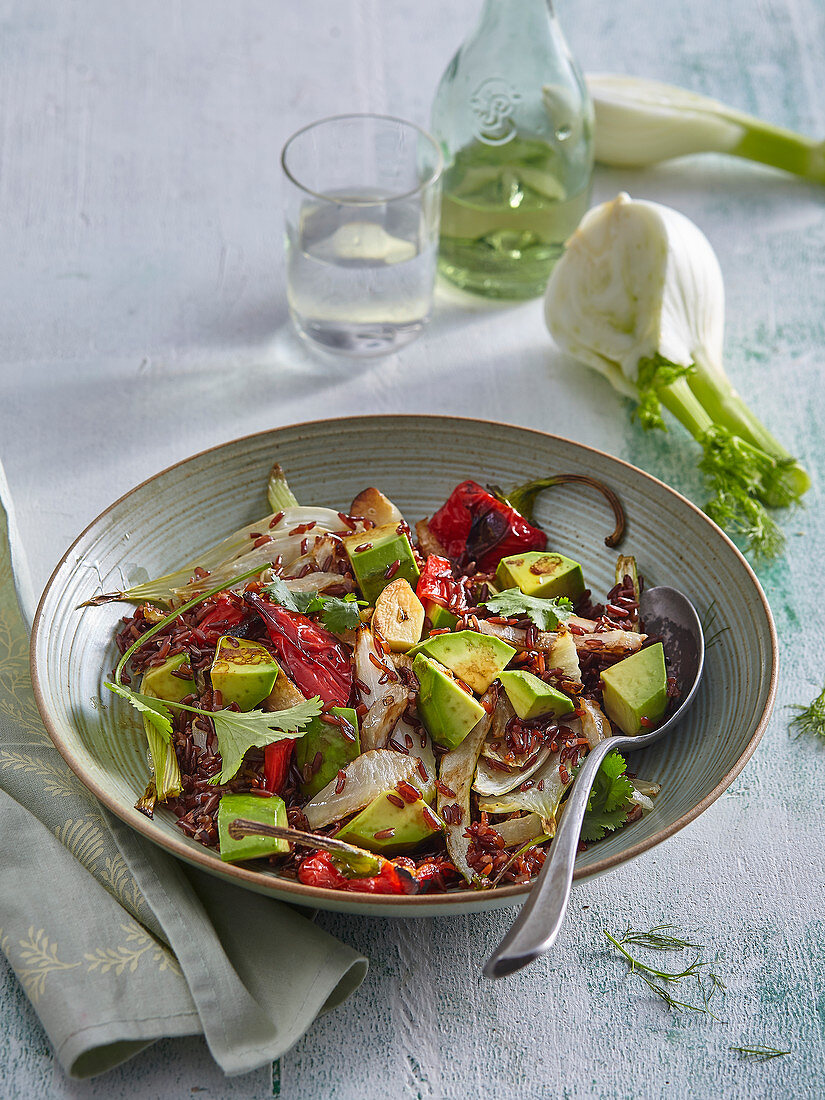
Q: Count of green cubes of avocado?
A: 12